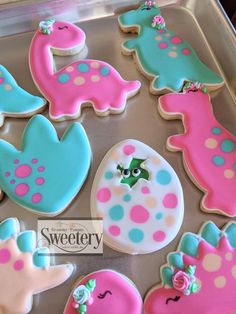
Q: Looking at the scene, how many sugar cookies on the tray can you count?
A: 9